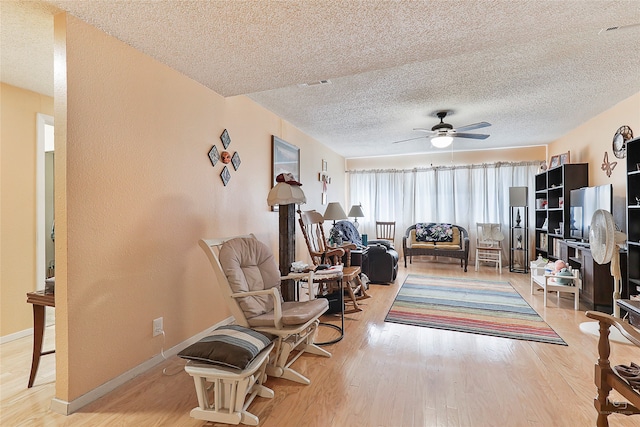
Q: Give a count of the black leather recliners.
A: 1